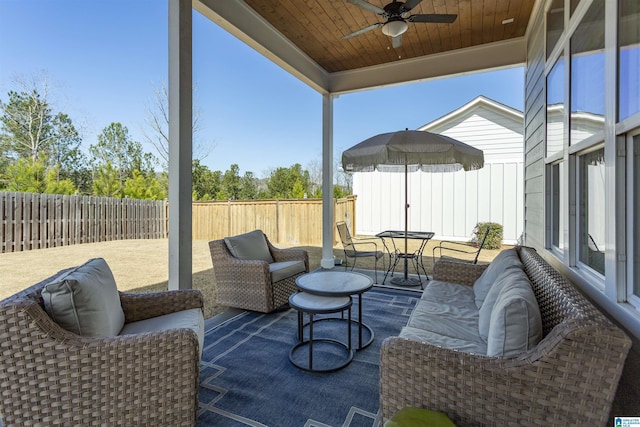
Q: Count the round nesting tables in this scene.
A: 2